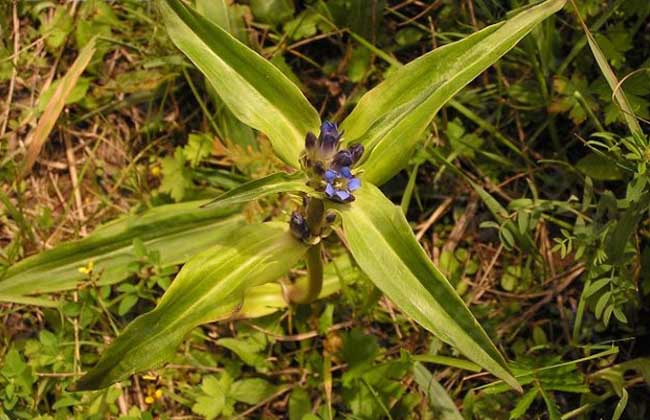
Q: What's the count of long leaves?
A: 5